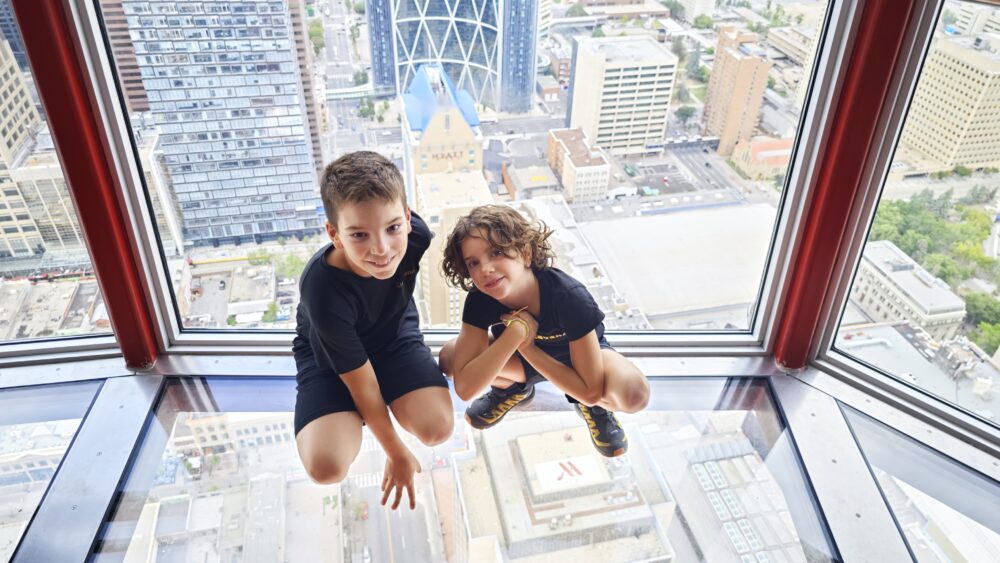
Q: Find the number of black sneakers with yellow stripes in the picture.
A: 2